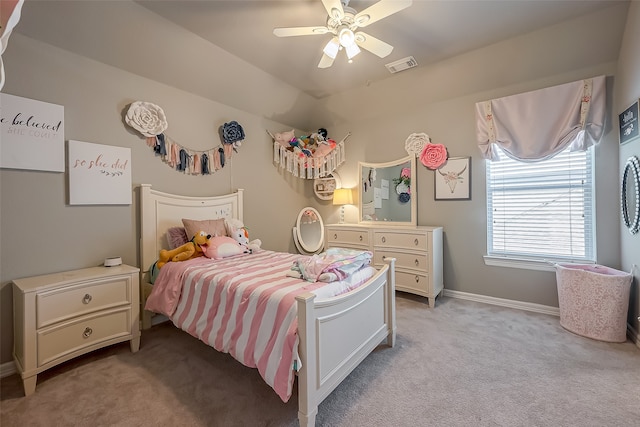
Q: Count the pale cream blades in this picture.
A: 5